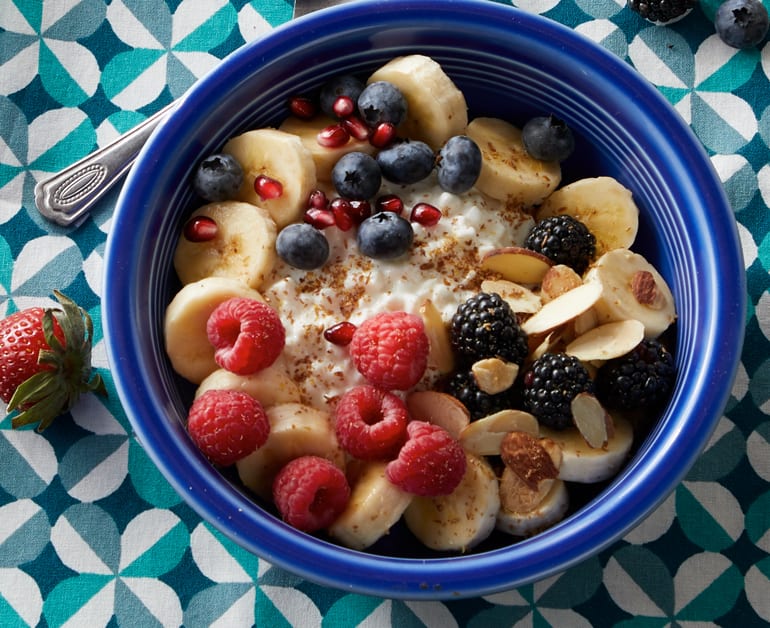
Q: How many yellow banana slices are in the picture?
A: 14